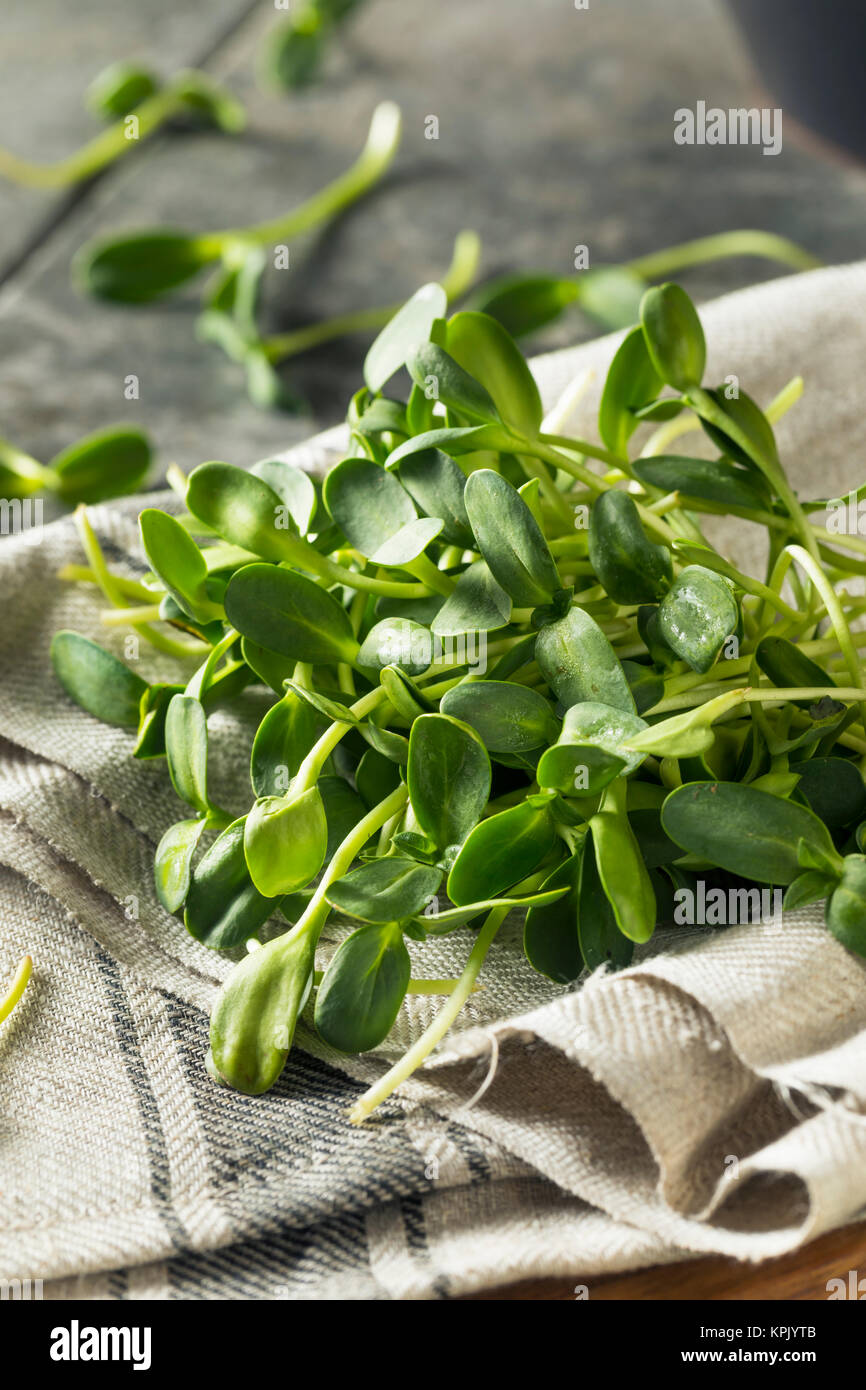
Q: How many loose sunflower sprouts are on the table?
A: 6